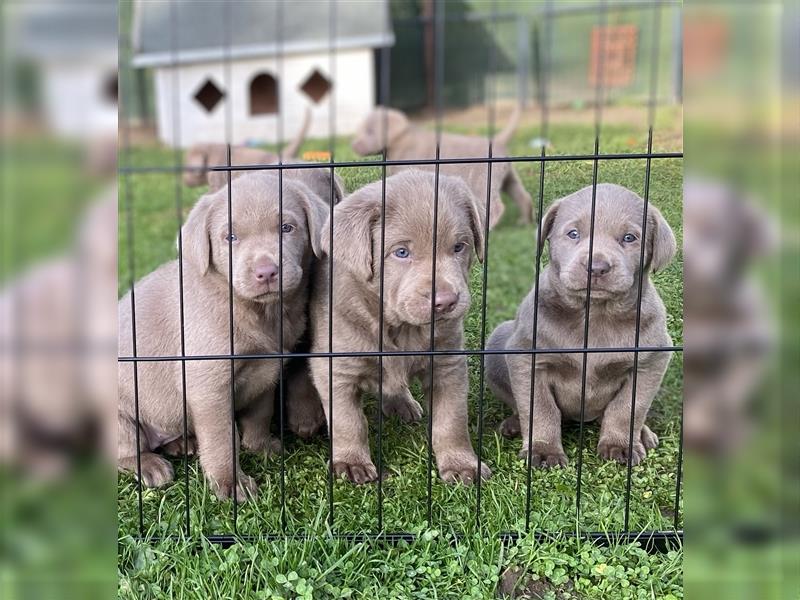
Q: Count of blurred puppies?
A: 2